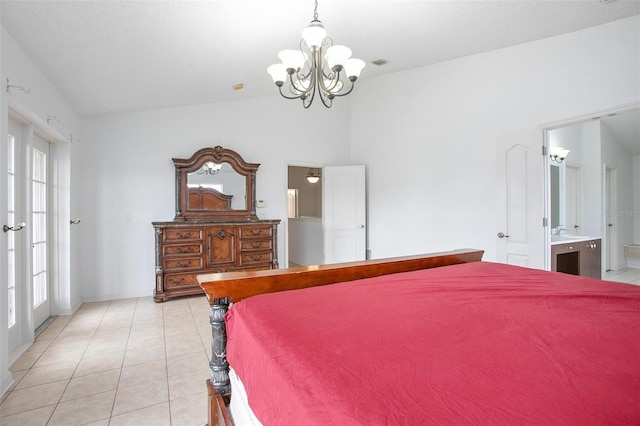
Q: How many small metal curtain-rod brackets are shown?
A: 3